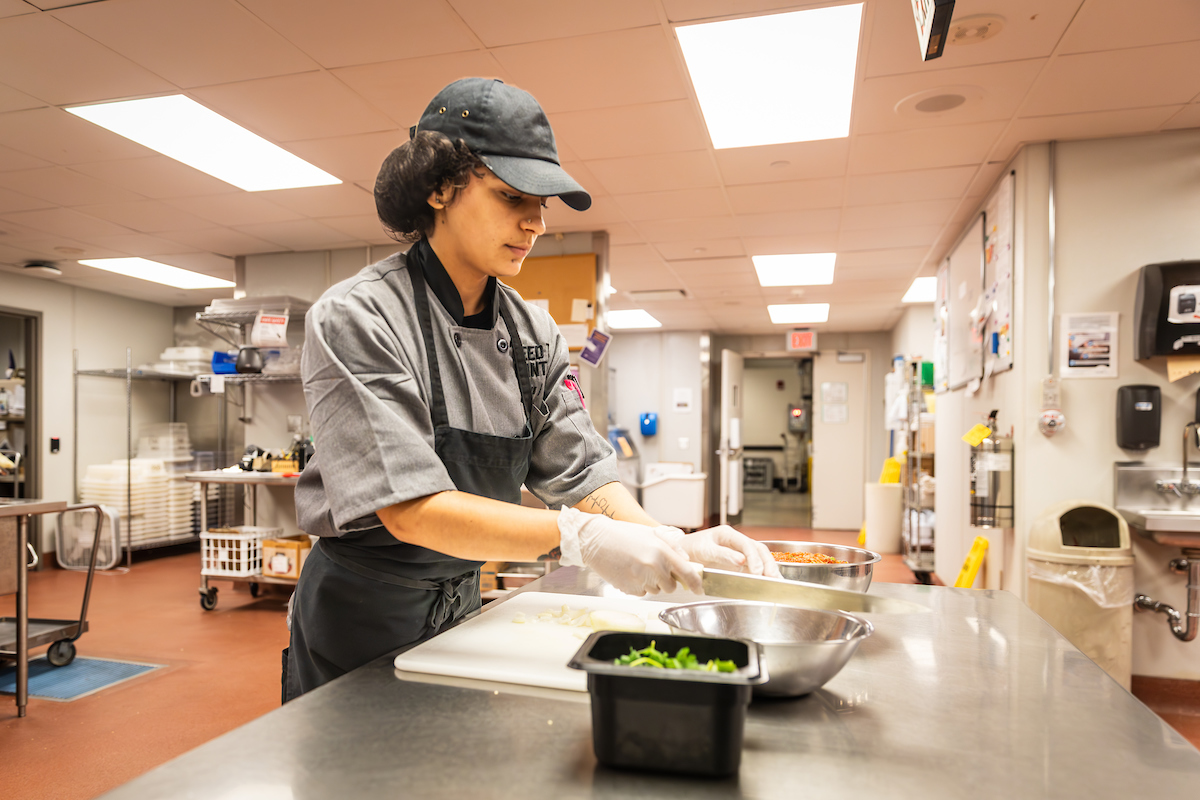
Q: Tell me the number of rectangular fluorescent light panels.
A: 7